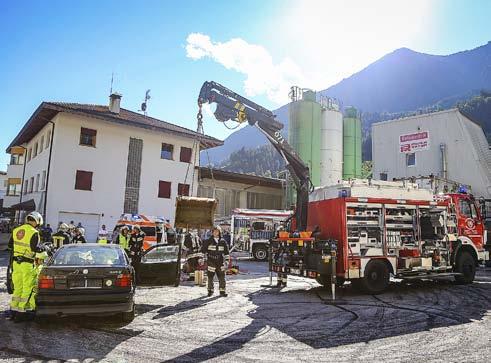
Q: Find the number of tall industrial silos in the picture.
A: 3